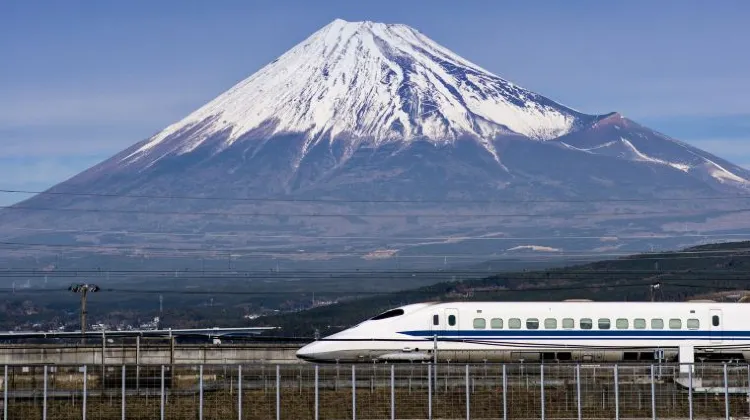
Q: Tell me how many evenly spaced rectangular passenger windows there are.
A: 13